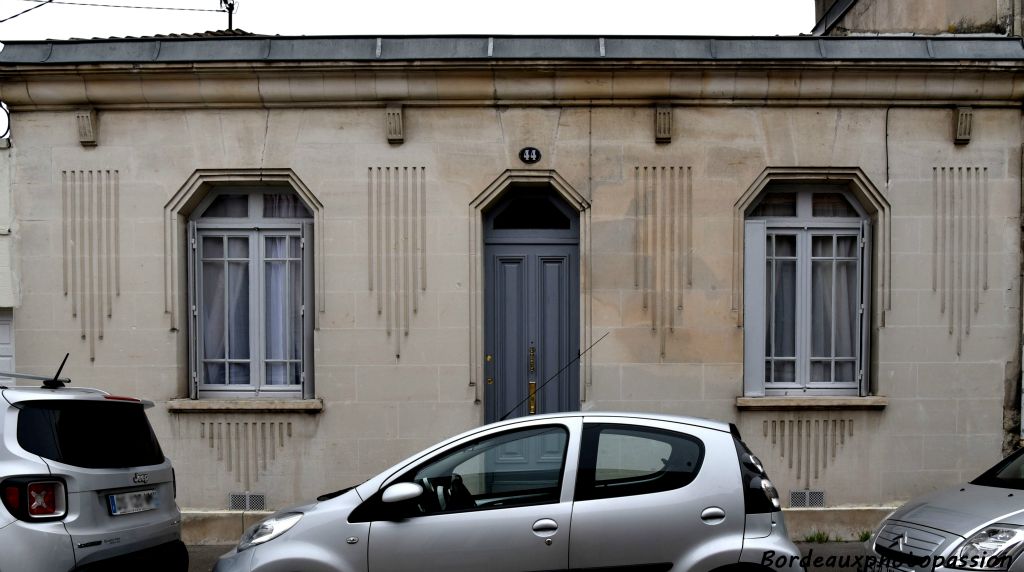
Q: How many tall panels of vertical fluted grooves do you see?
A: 4